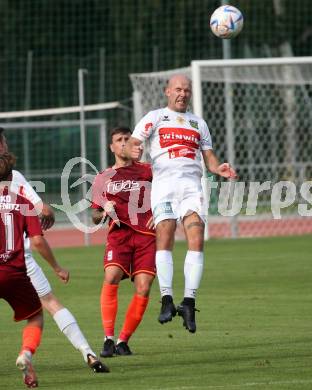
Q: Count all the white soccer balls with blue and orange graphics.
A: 1